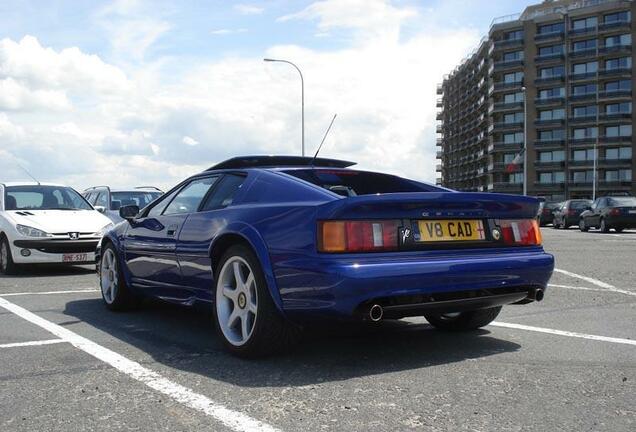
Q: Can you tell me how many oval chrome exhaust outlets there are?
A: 2